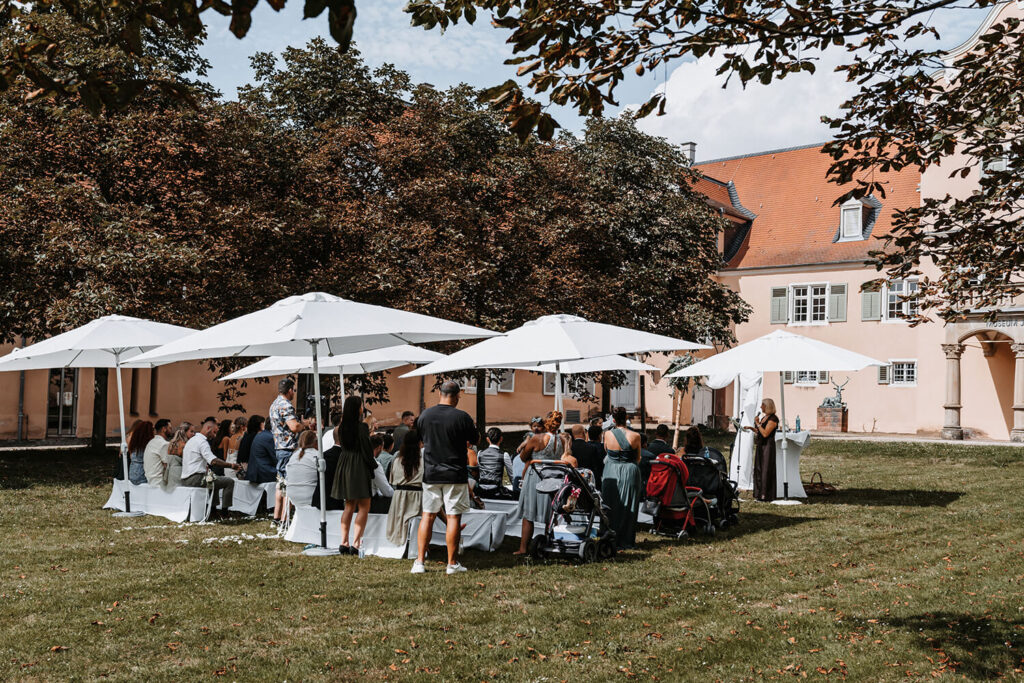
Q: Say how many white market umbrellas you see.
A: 6